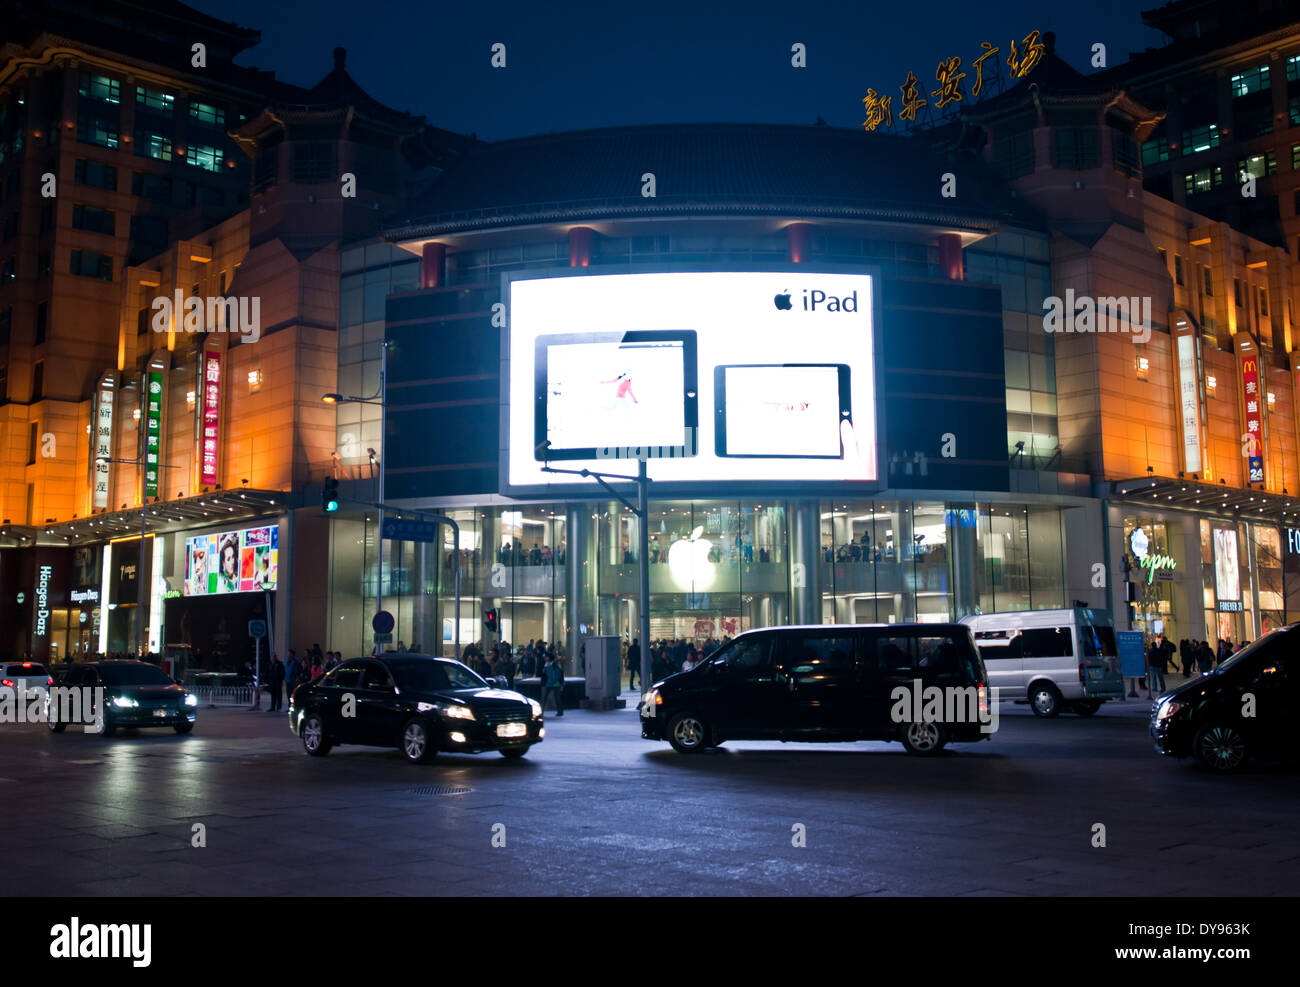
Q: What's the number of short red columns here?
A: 4